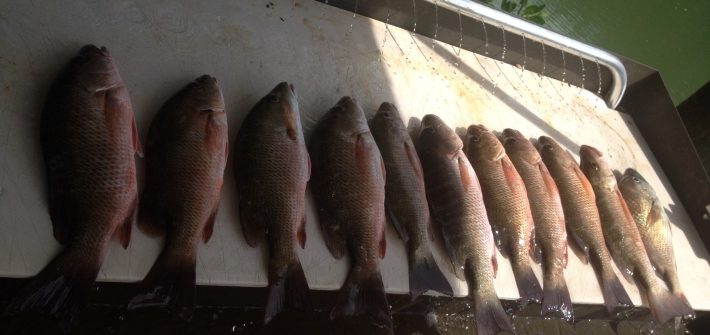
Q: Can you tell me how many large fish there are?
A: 4